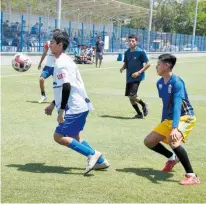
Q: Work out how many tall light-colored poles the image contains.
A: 3